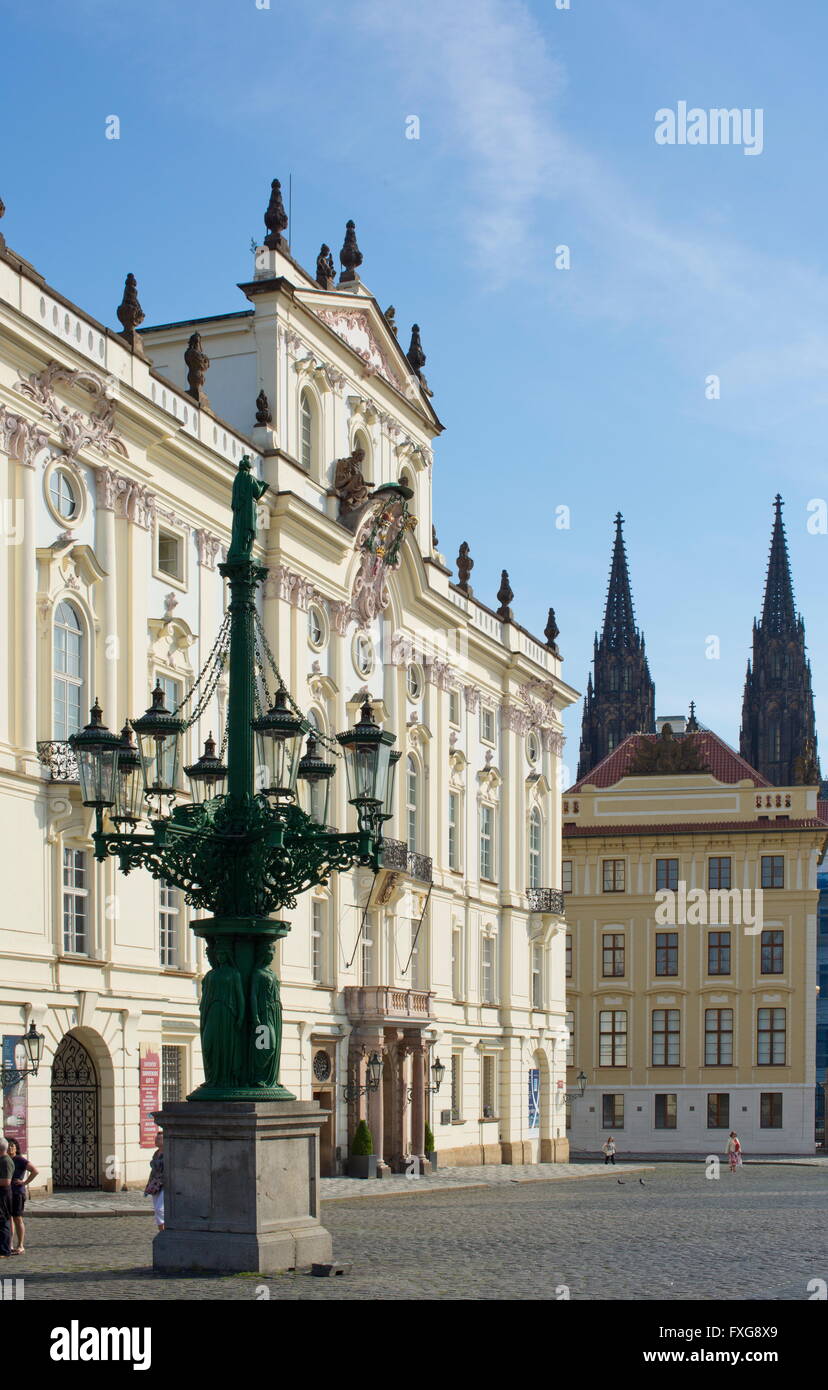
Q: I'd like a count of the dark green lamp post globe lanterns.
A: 8